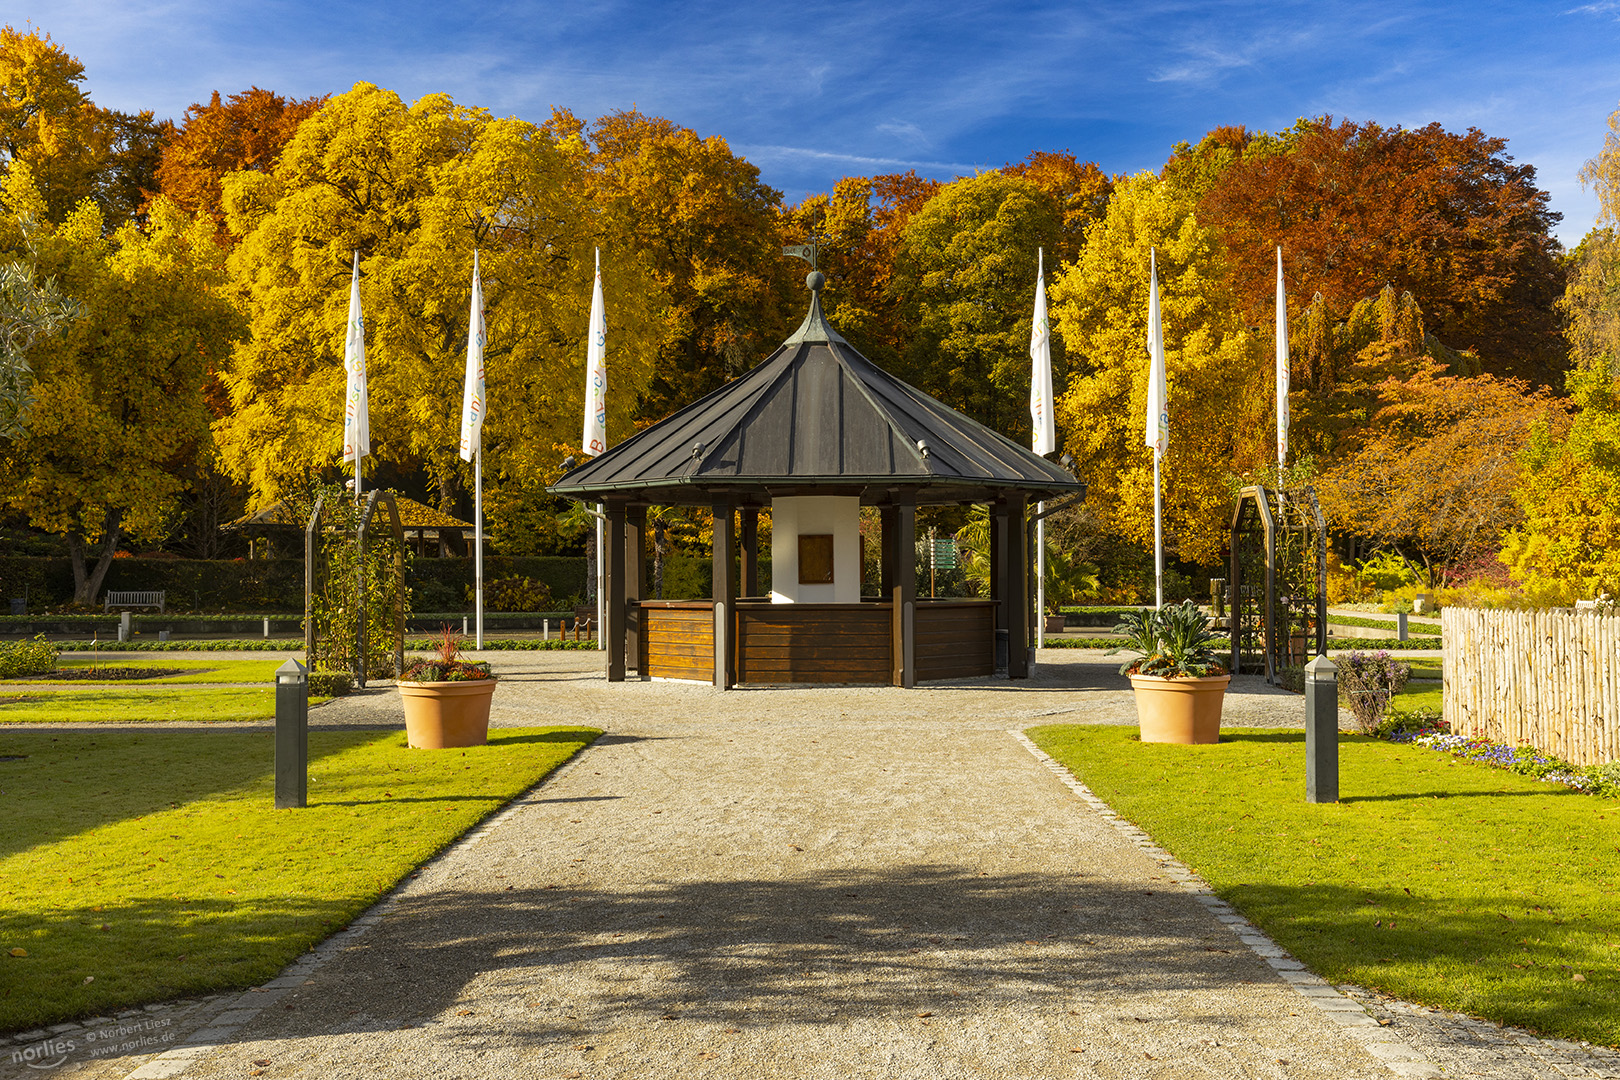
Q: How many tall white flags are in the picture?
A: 6